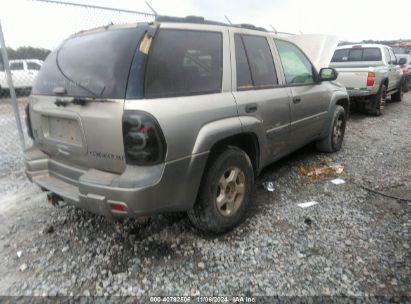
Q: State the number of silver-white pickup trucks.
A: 1